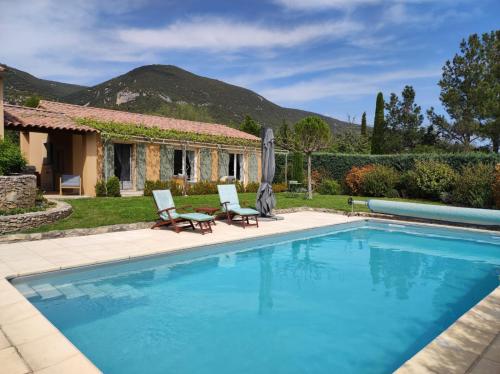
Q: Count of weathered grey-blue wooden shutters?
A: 6